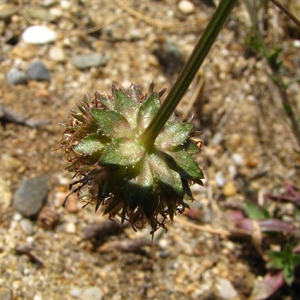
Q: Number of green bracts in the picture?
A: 9